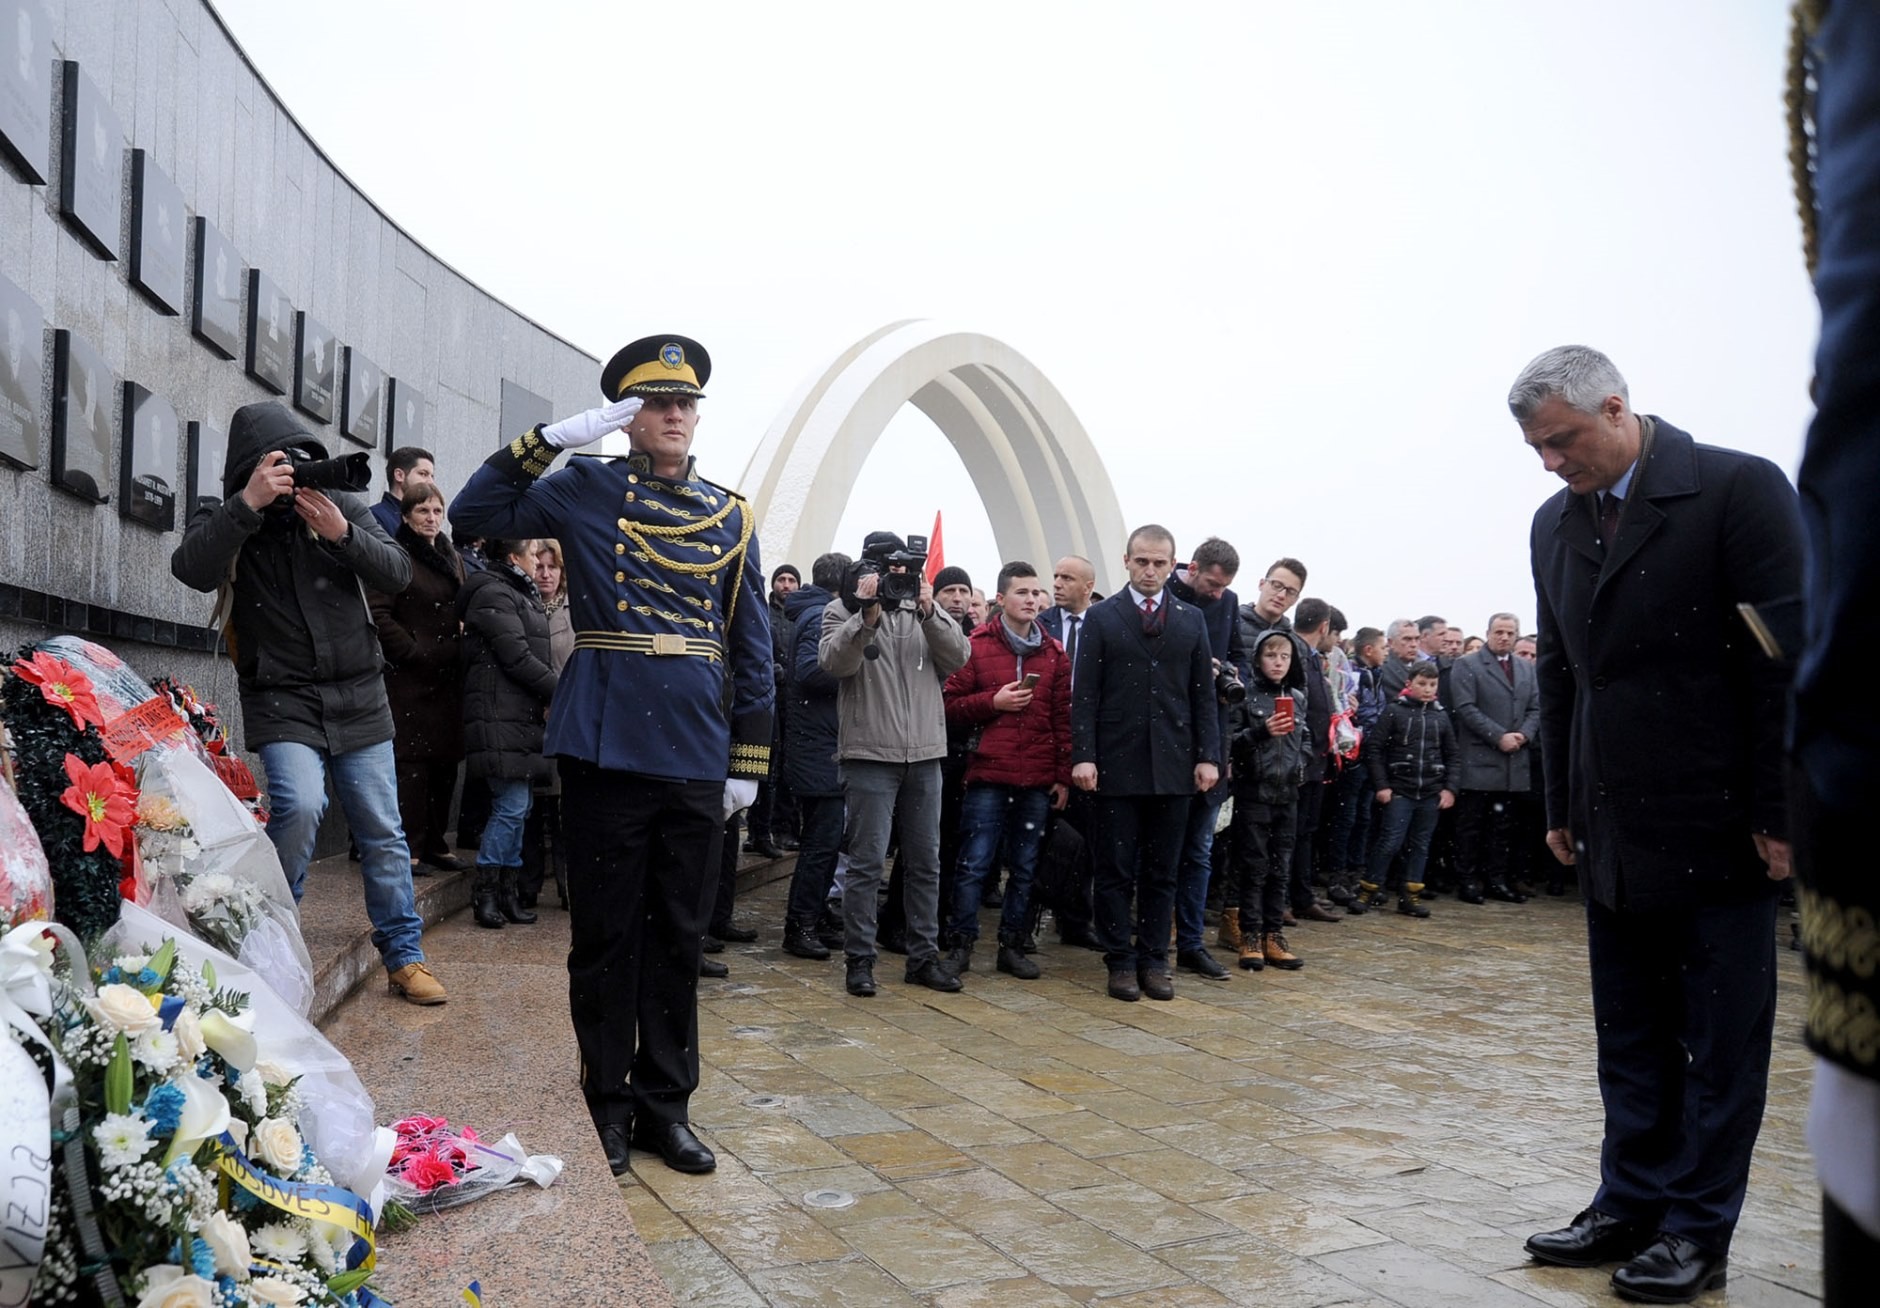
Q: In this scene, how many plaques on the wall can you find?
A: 13